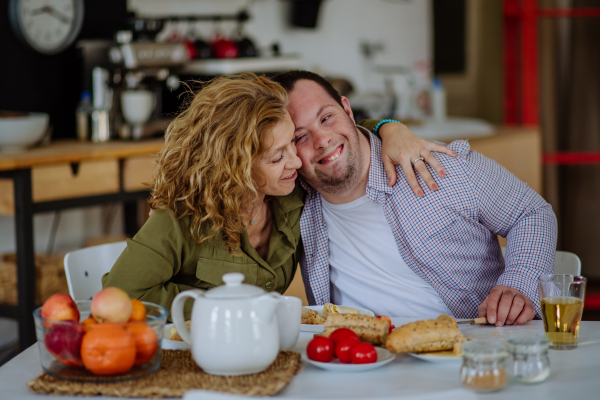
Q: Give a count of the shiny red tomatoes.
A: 4